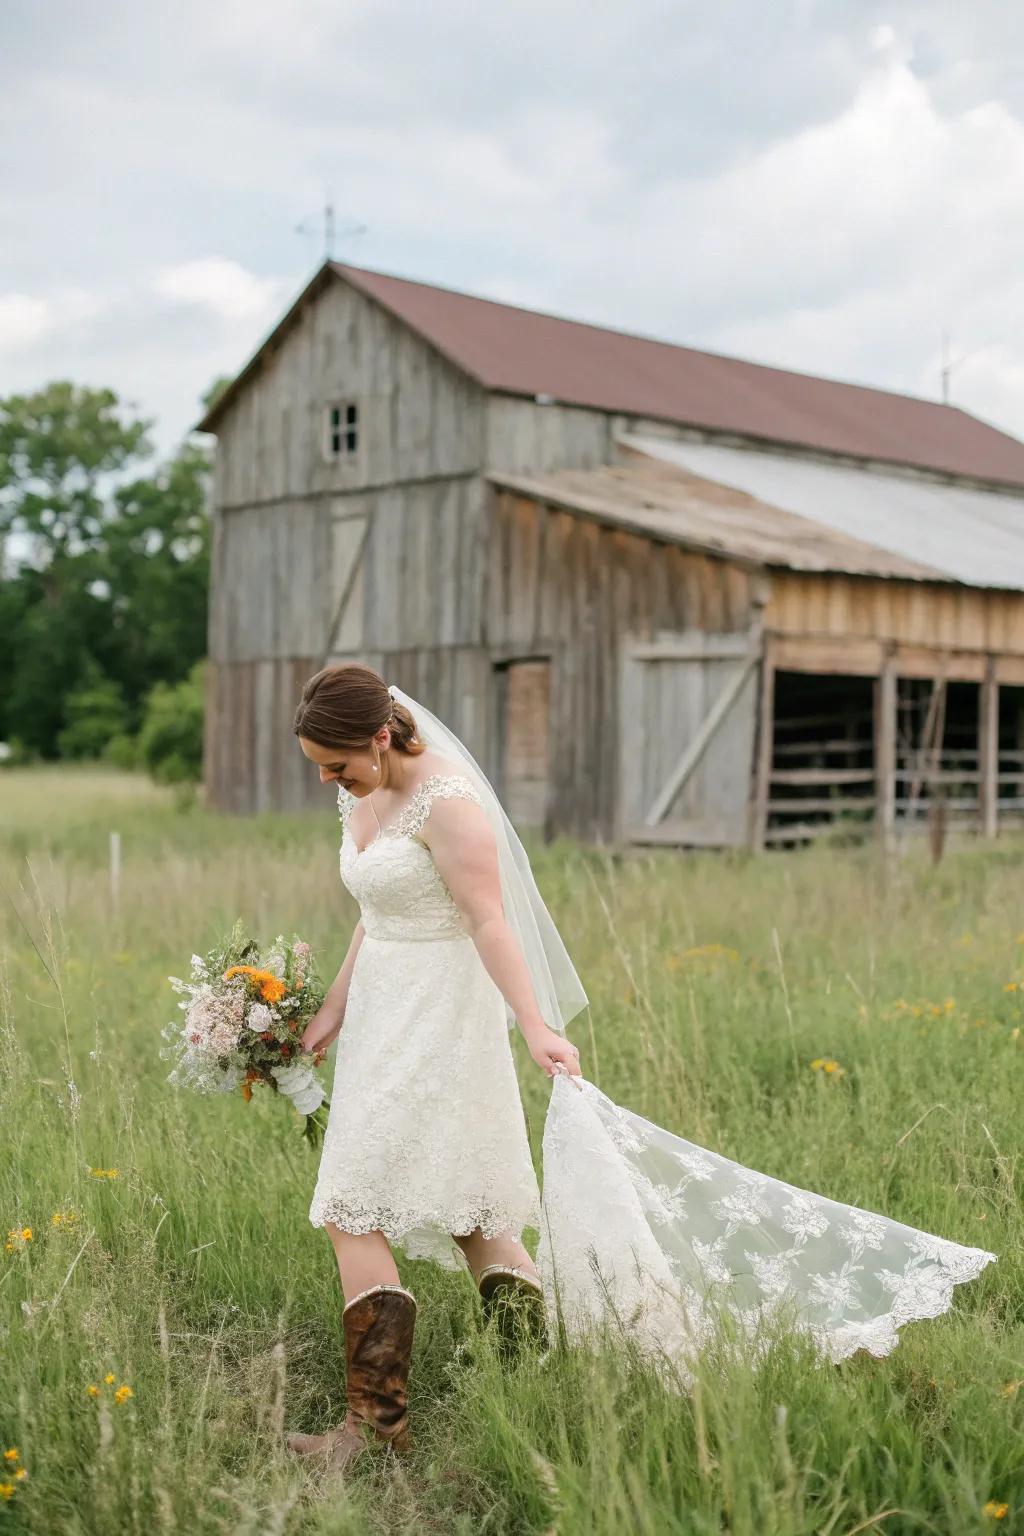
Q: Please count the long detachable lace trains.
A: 1